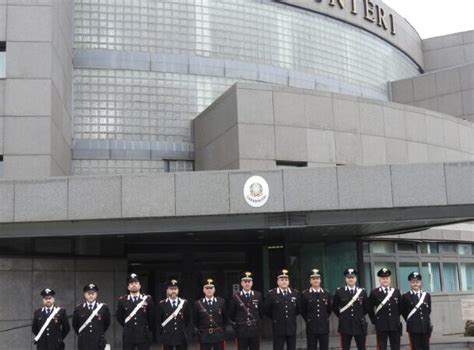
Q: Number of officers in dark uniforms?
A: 11